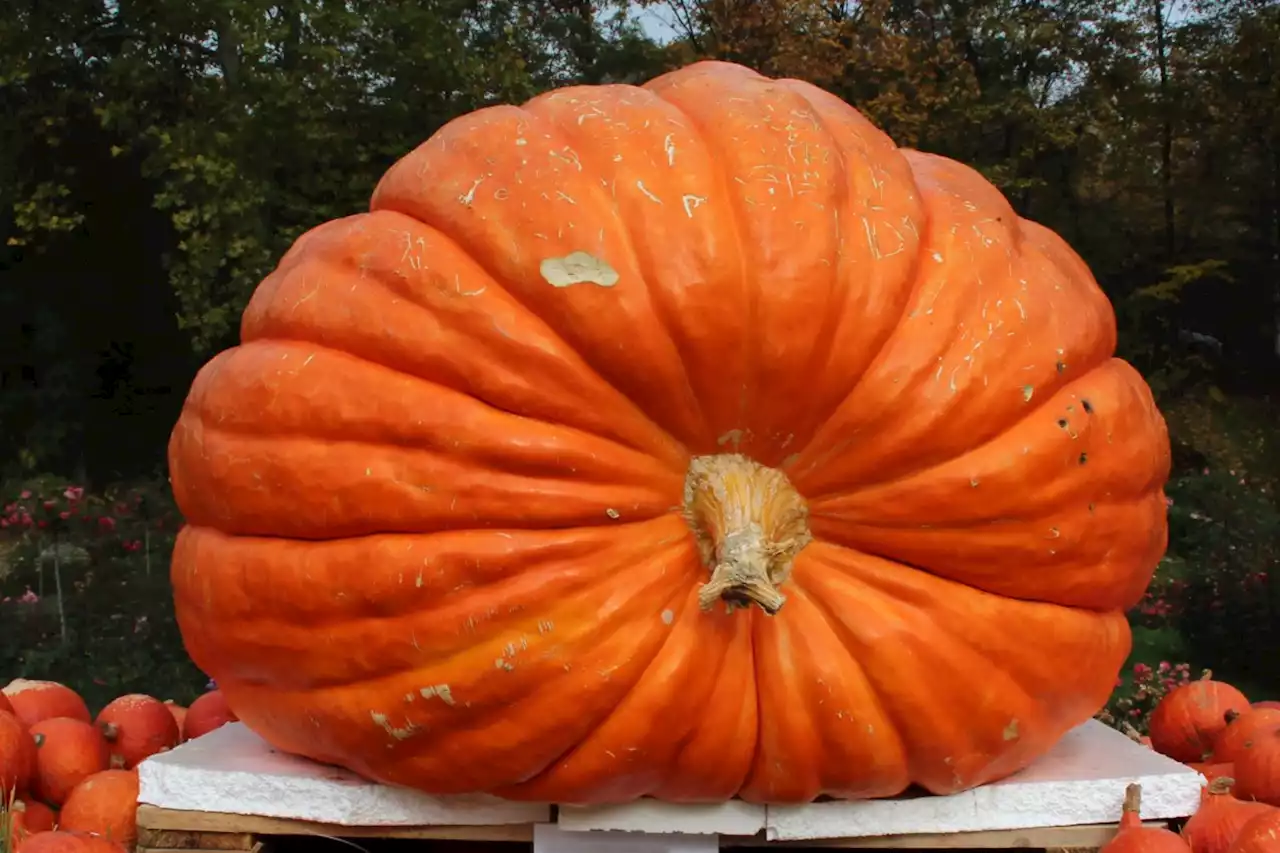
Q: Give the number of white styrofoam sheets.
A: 3